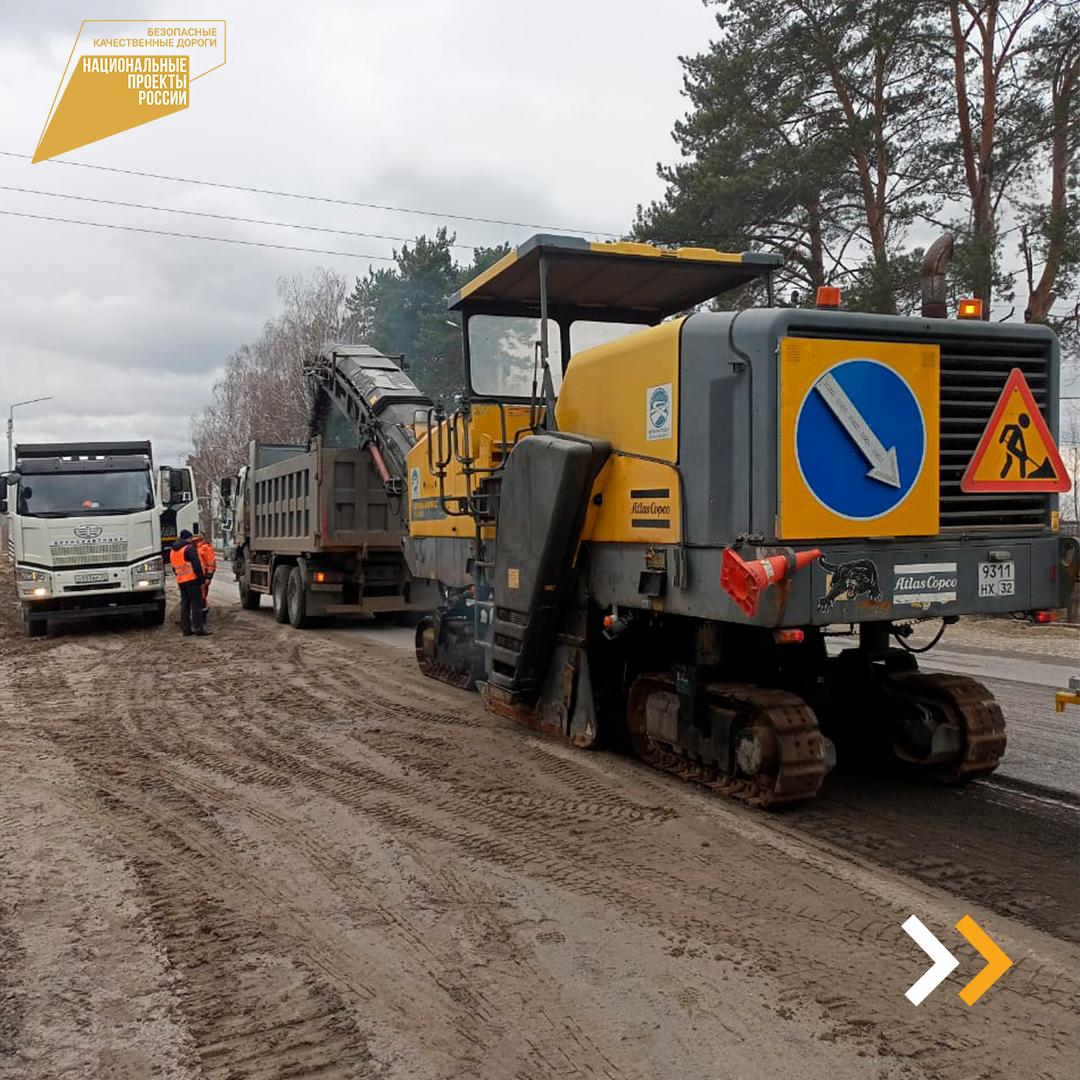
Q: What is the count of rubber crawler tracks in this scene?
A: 3